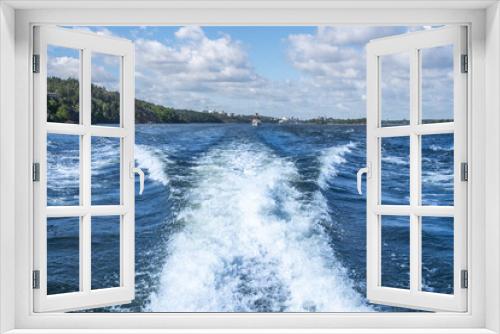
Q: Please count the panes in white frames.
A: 12